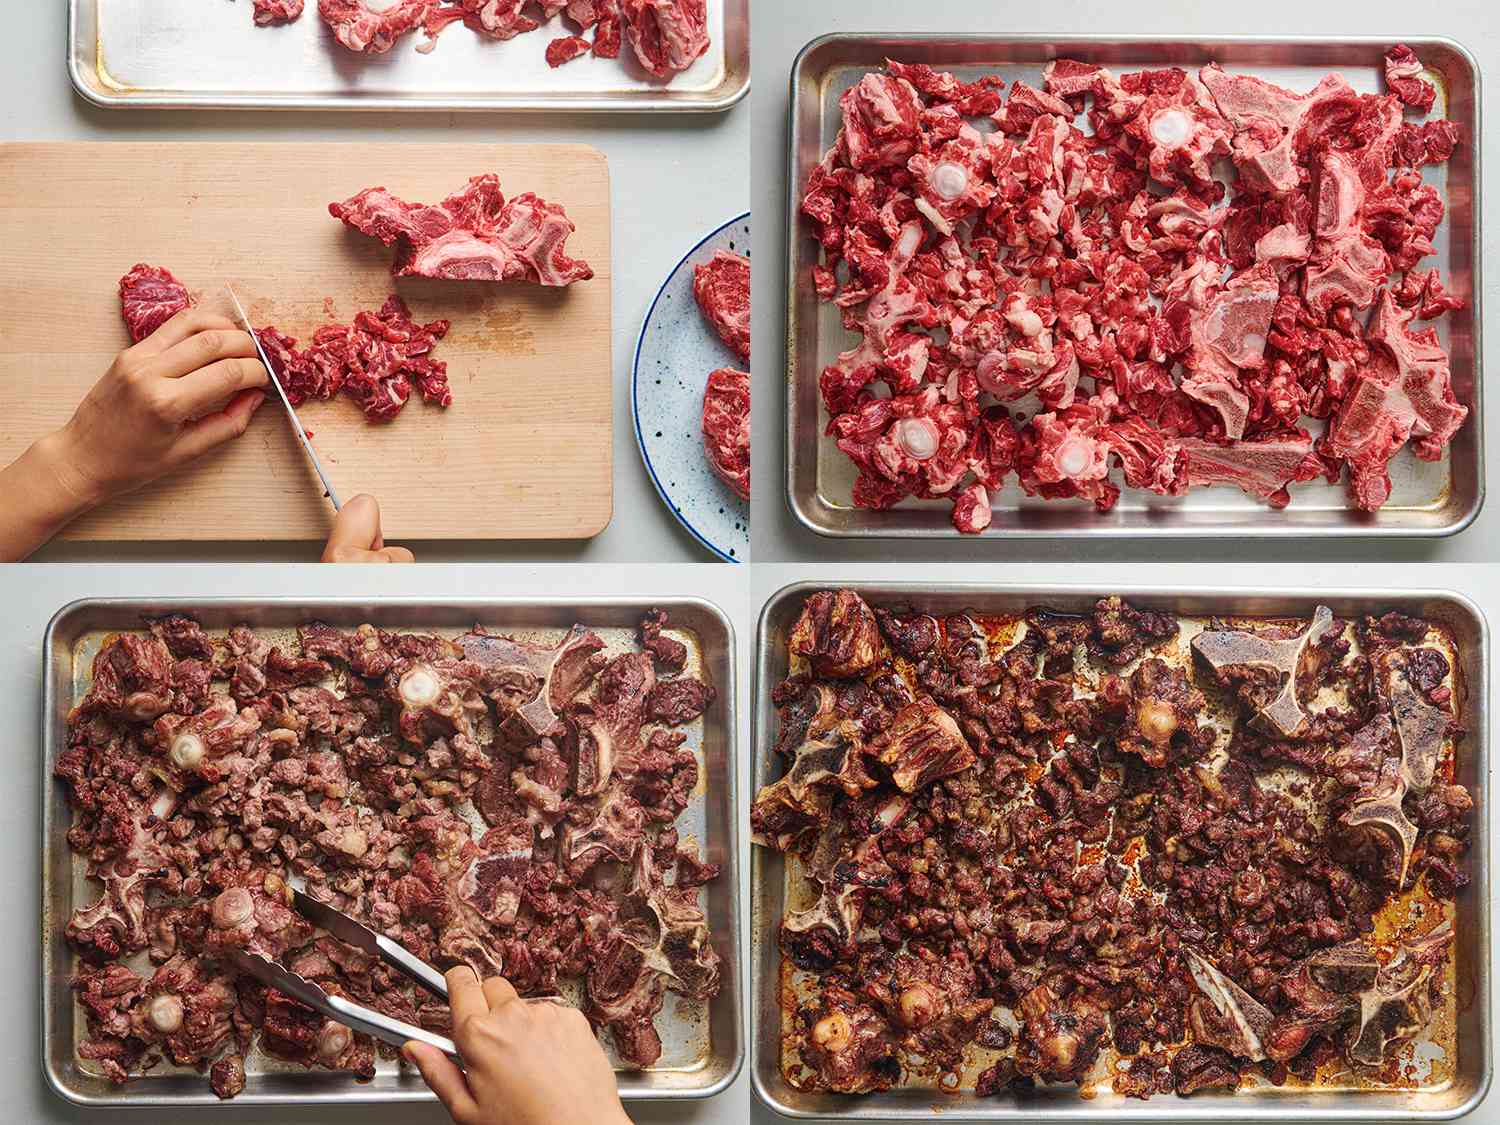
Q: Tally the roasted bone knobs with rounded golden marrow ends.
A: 4